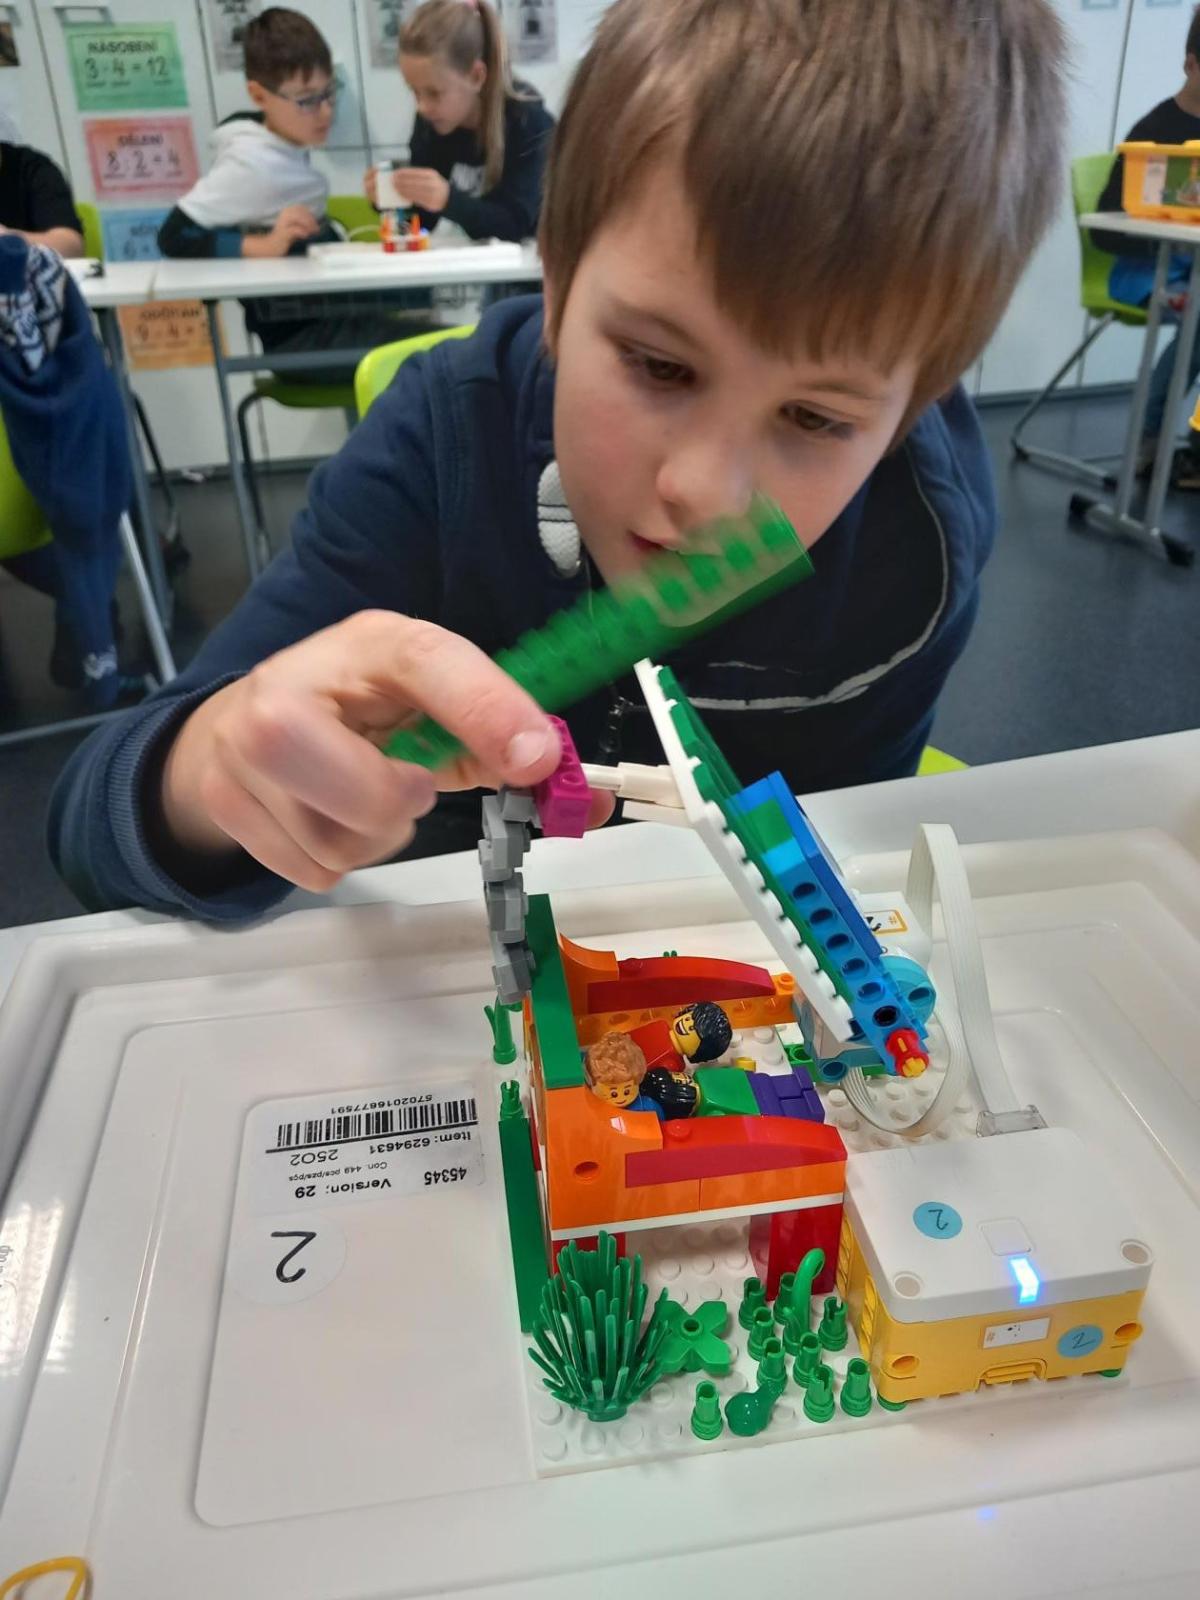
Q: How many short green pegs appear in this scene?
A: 10